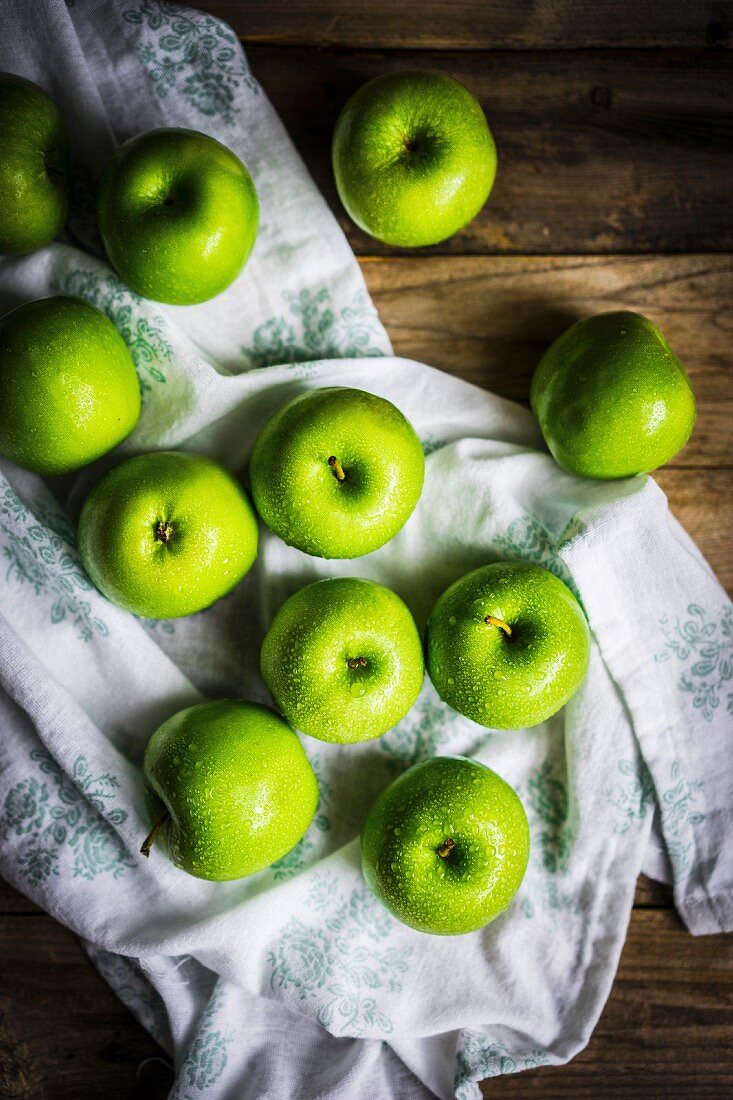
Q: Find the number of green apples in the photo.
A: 11